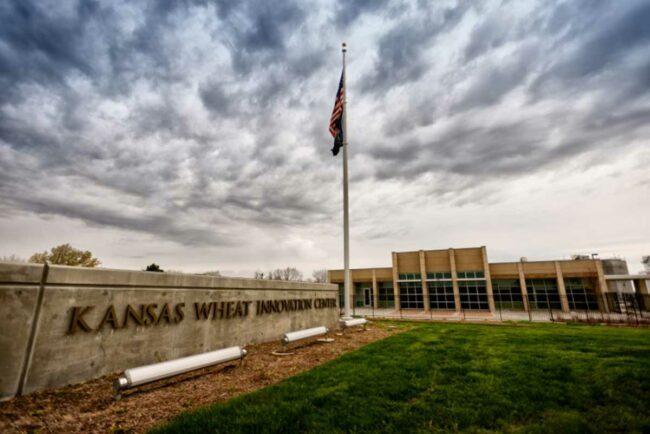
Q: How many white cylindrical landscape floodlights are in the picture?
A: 3